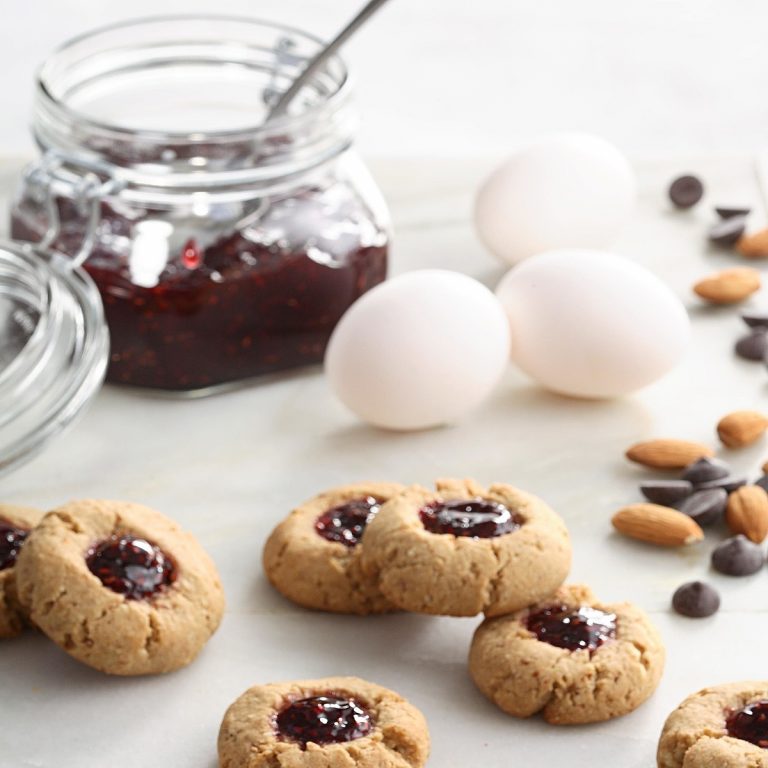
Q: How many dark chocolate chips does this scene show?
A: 12